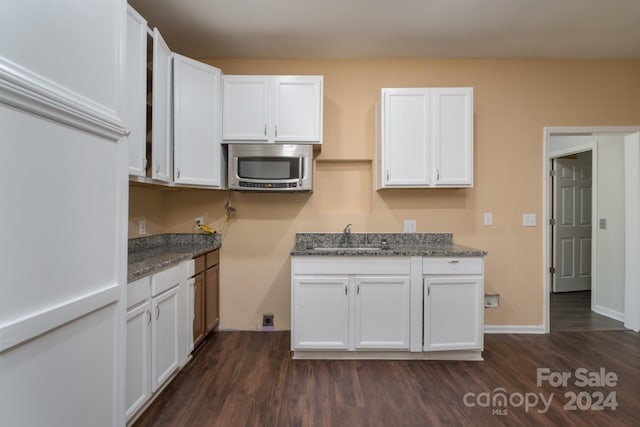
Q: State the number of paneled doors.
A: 1